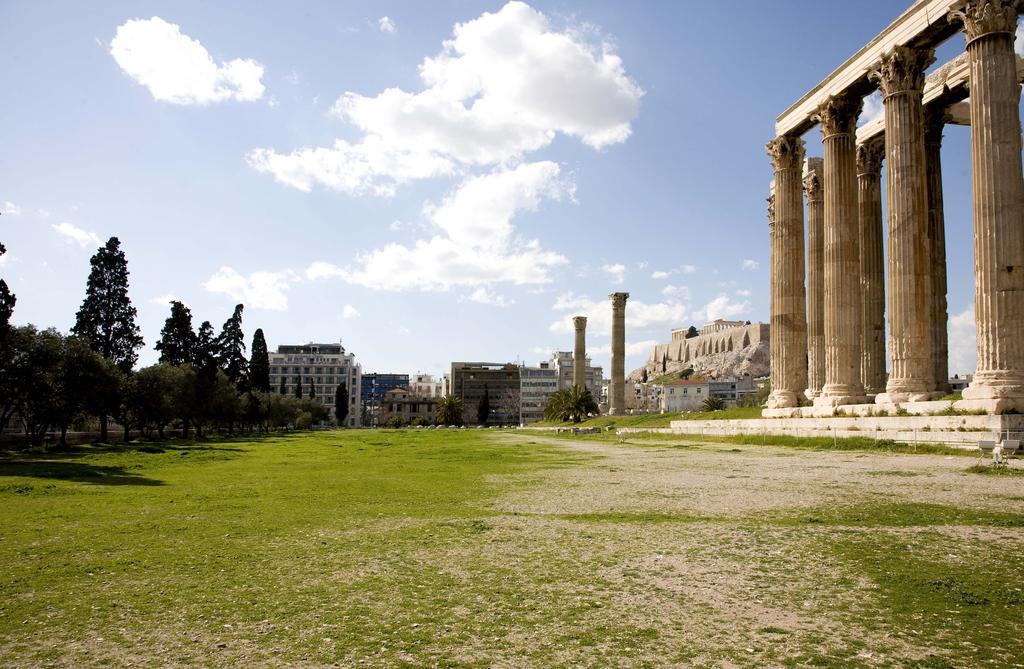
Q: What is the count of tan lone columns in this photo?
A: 2